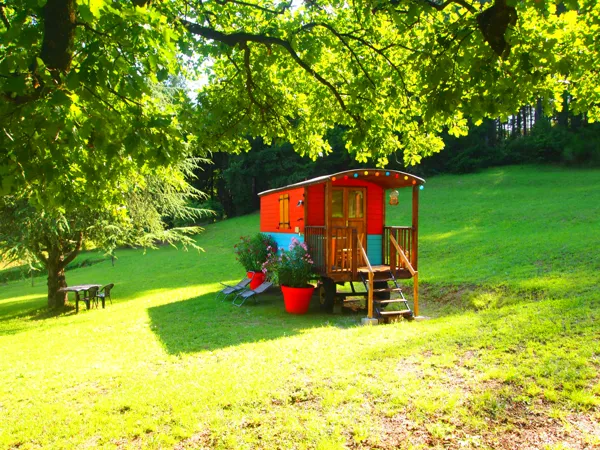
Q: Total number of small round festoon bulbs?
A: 10